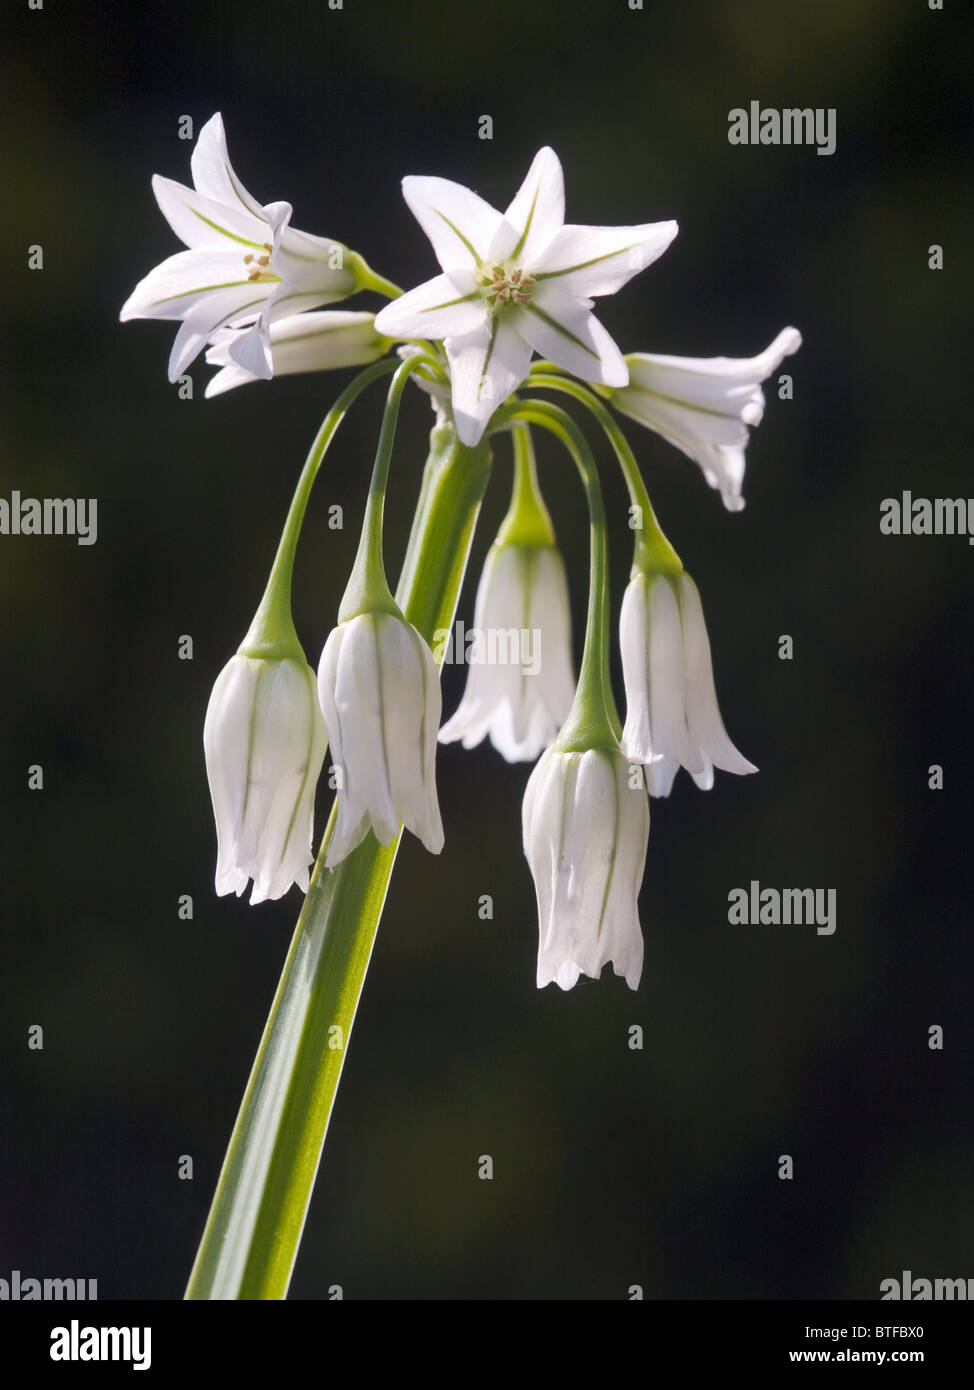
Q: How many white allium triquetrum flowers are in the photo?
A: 9